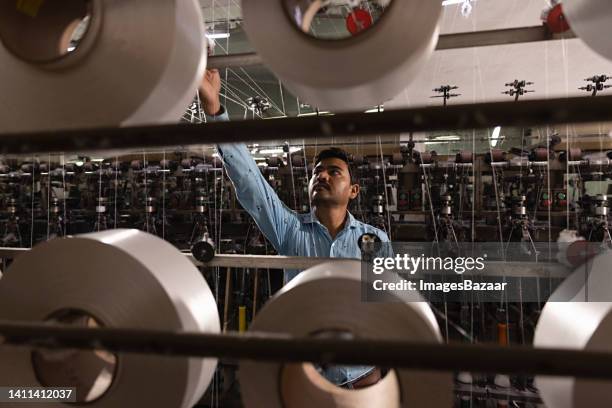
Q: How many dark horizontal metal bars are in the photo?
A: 2